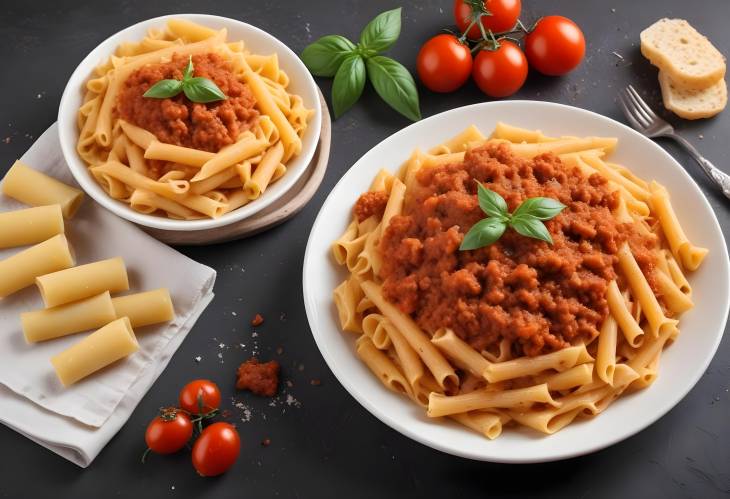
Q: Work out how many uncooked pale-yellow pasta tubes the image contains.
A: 7